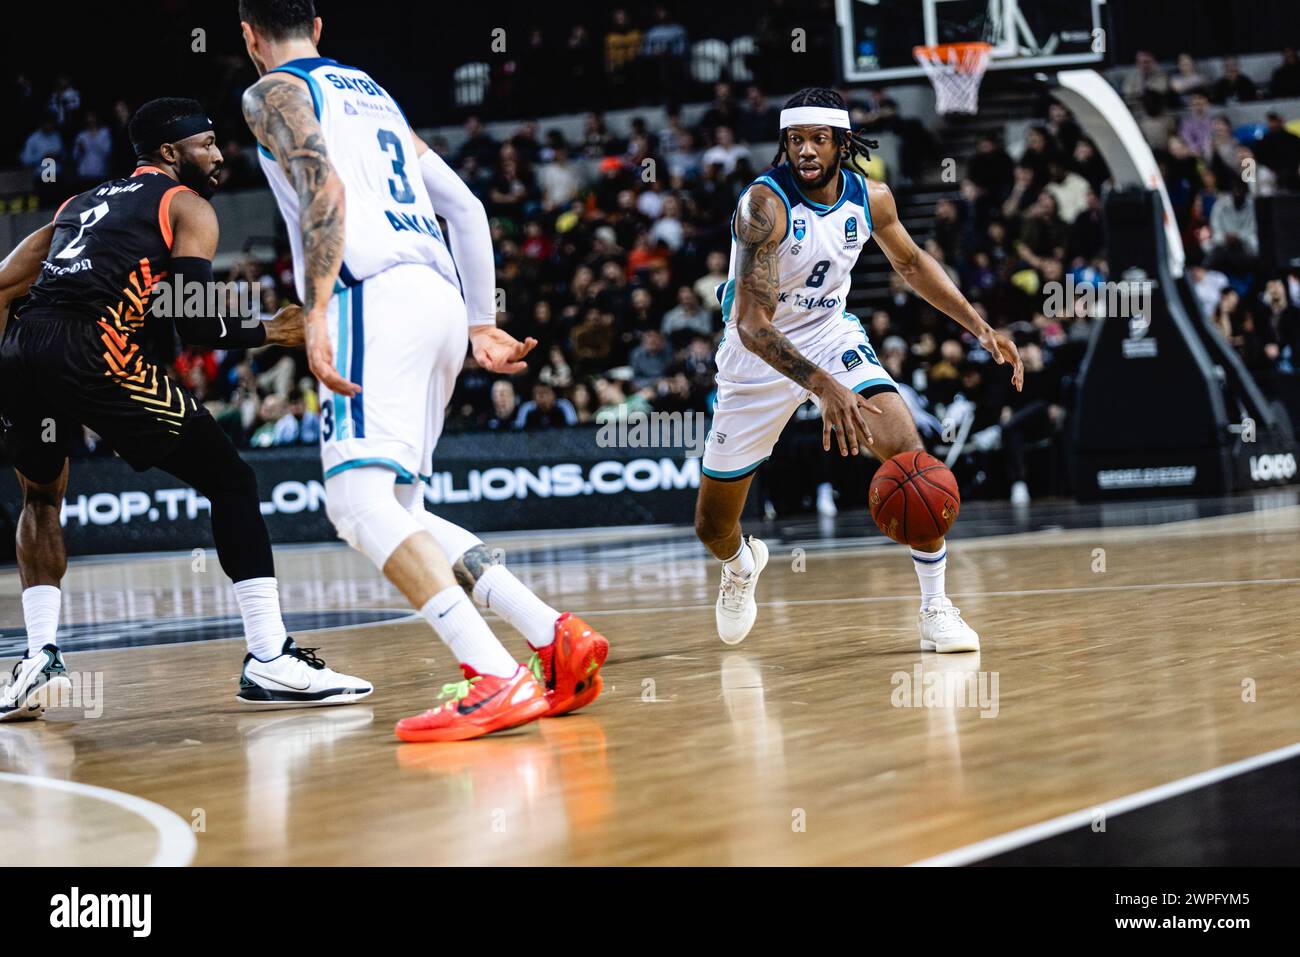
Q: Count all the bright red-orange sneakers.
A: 2